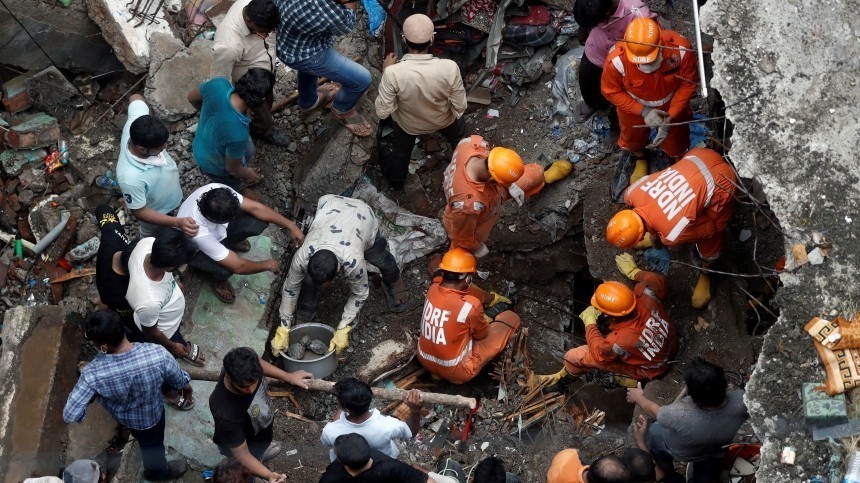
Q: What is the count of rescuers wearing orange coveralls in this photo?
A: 5